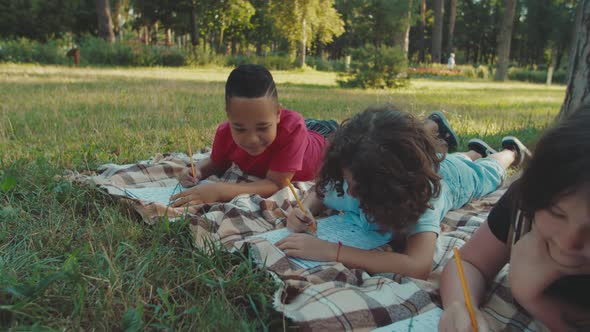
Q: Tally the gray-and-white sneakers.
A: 2